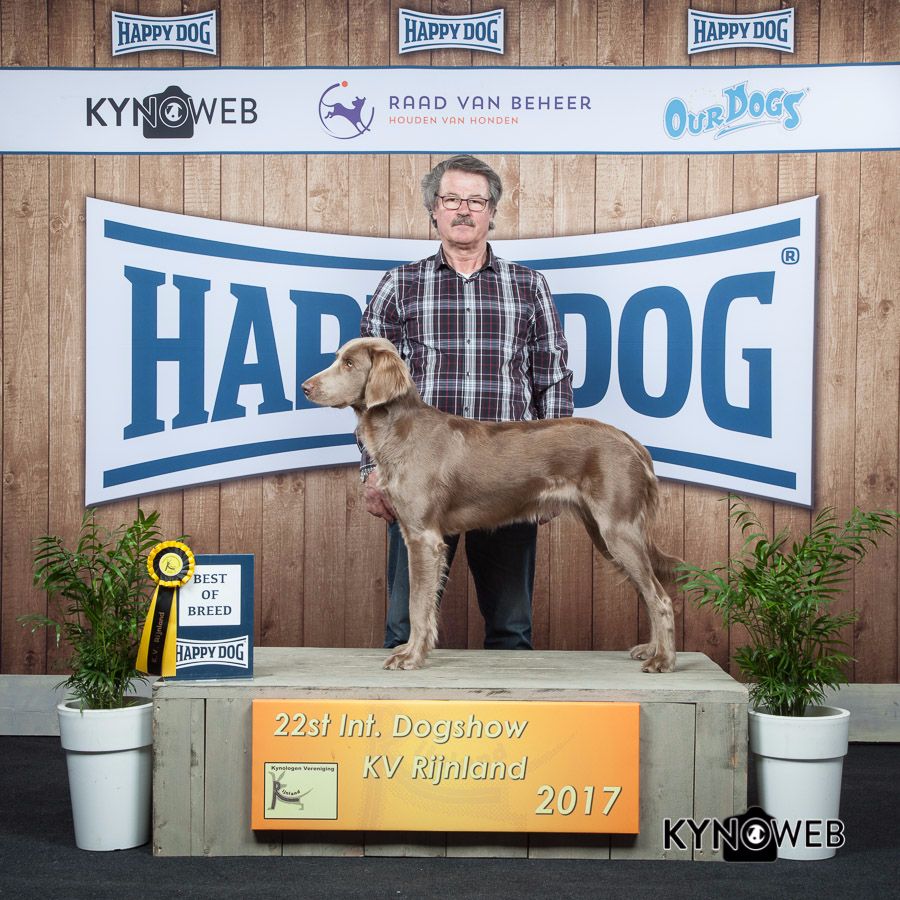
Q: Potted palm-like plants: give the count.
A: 2